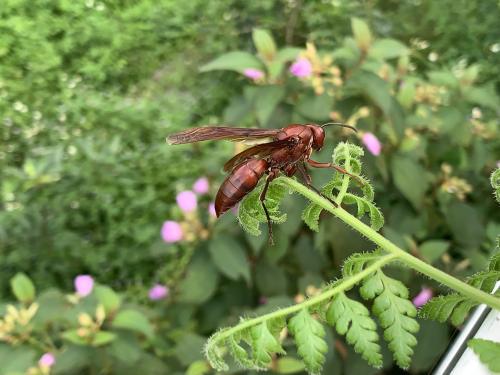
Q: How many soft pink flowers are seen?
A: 11